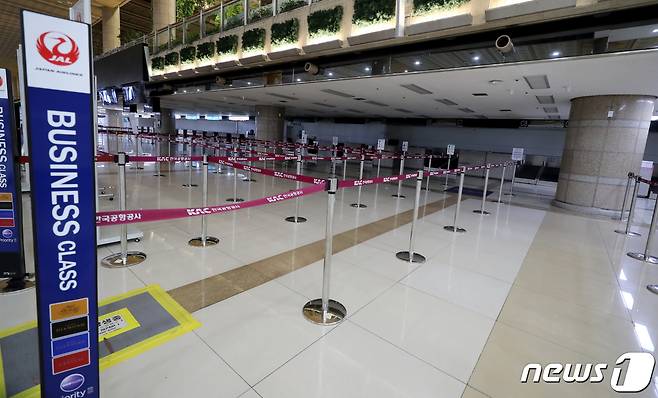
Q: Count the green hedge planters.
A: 10